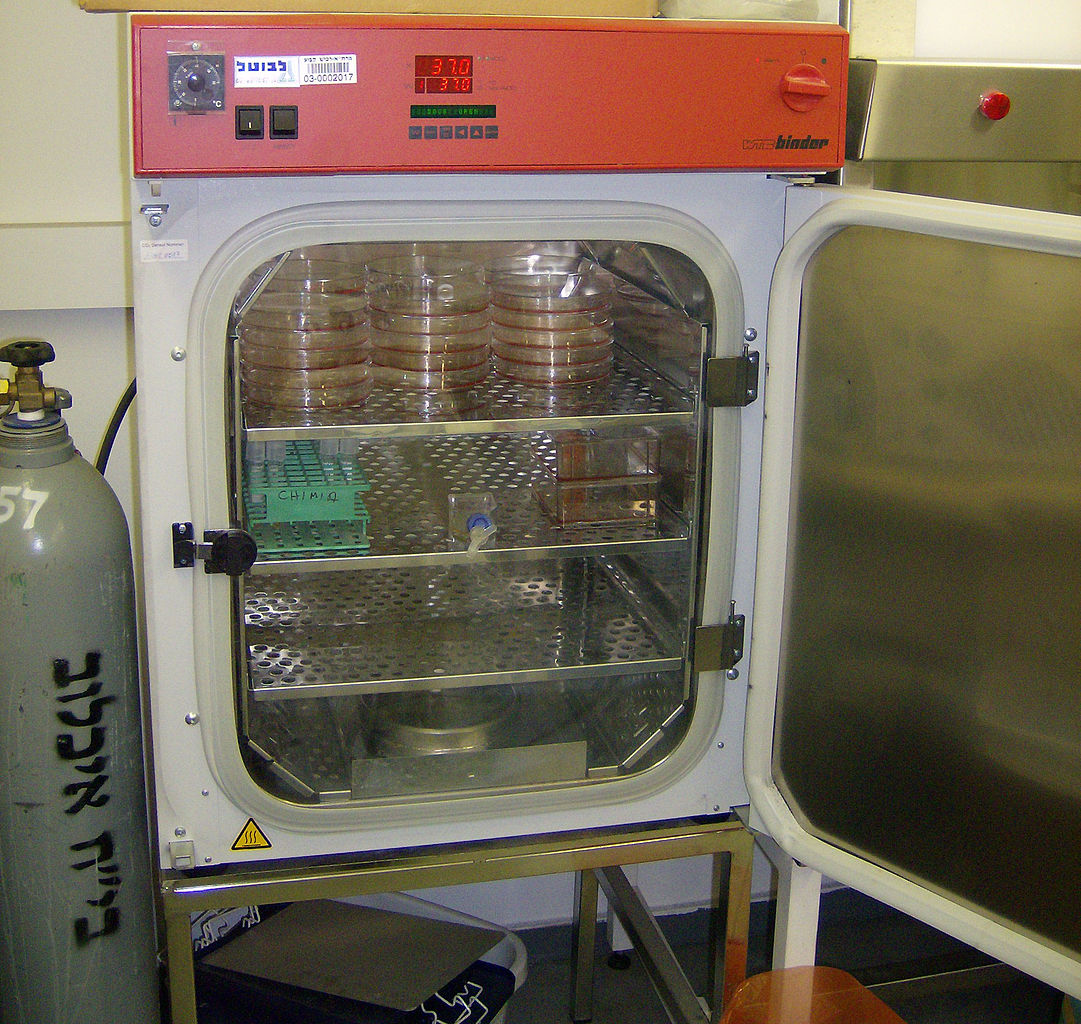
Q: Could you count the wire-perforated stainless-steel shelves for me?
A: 3